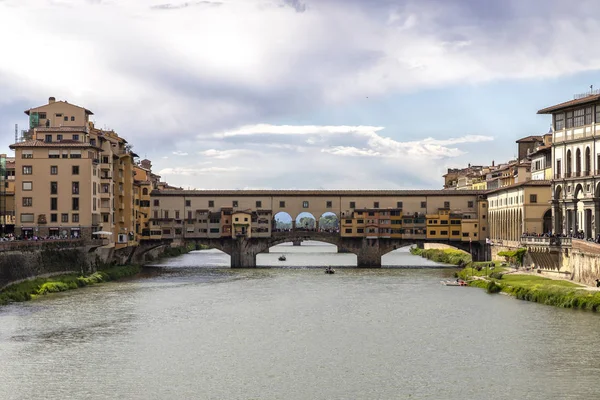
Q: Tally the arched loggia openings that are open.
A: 3